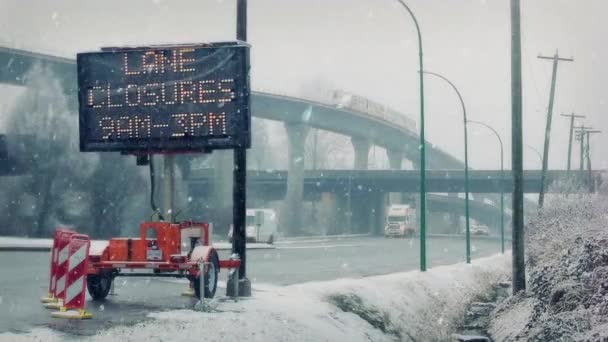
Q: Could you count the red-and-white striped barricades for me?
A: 3